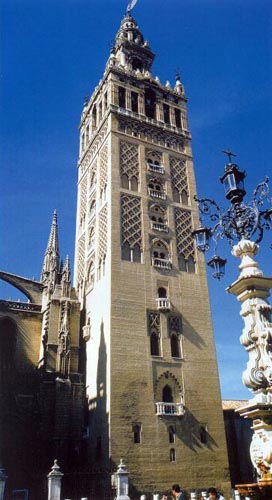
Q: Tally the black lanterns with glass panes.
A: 3